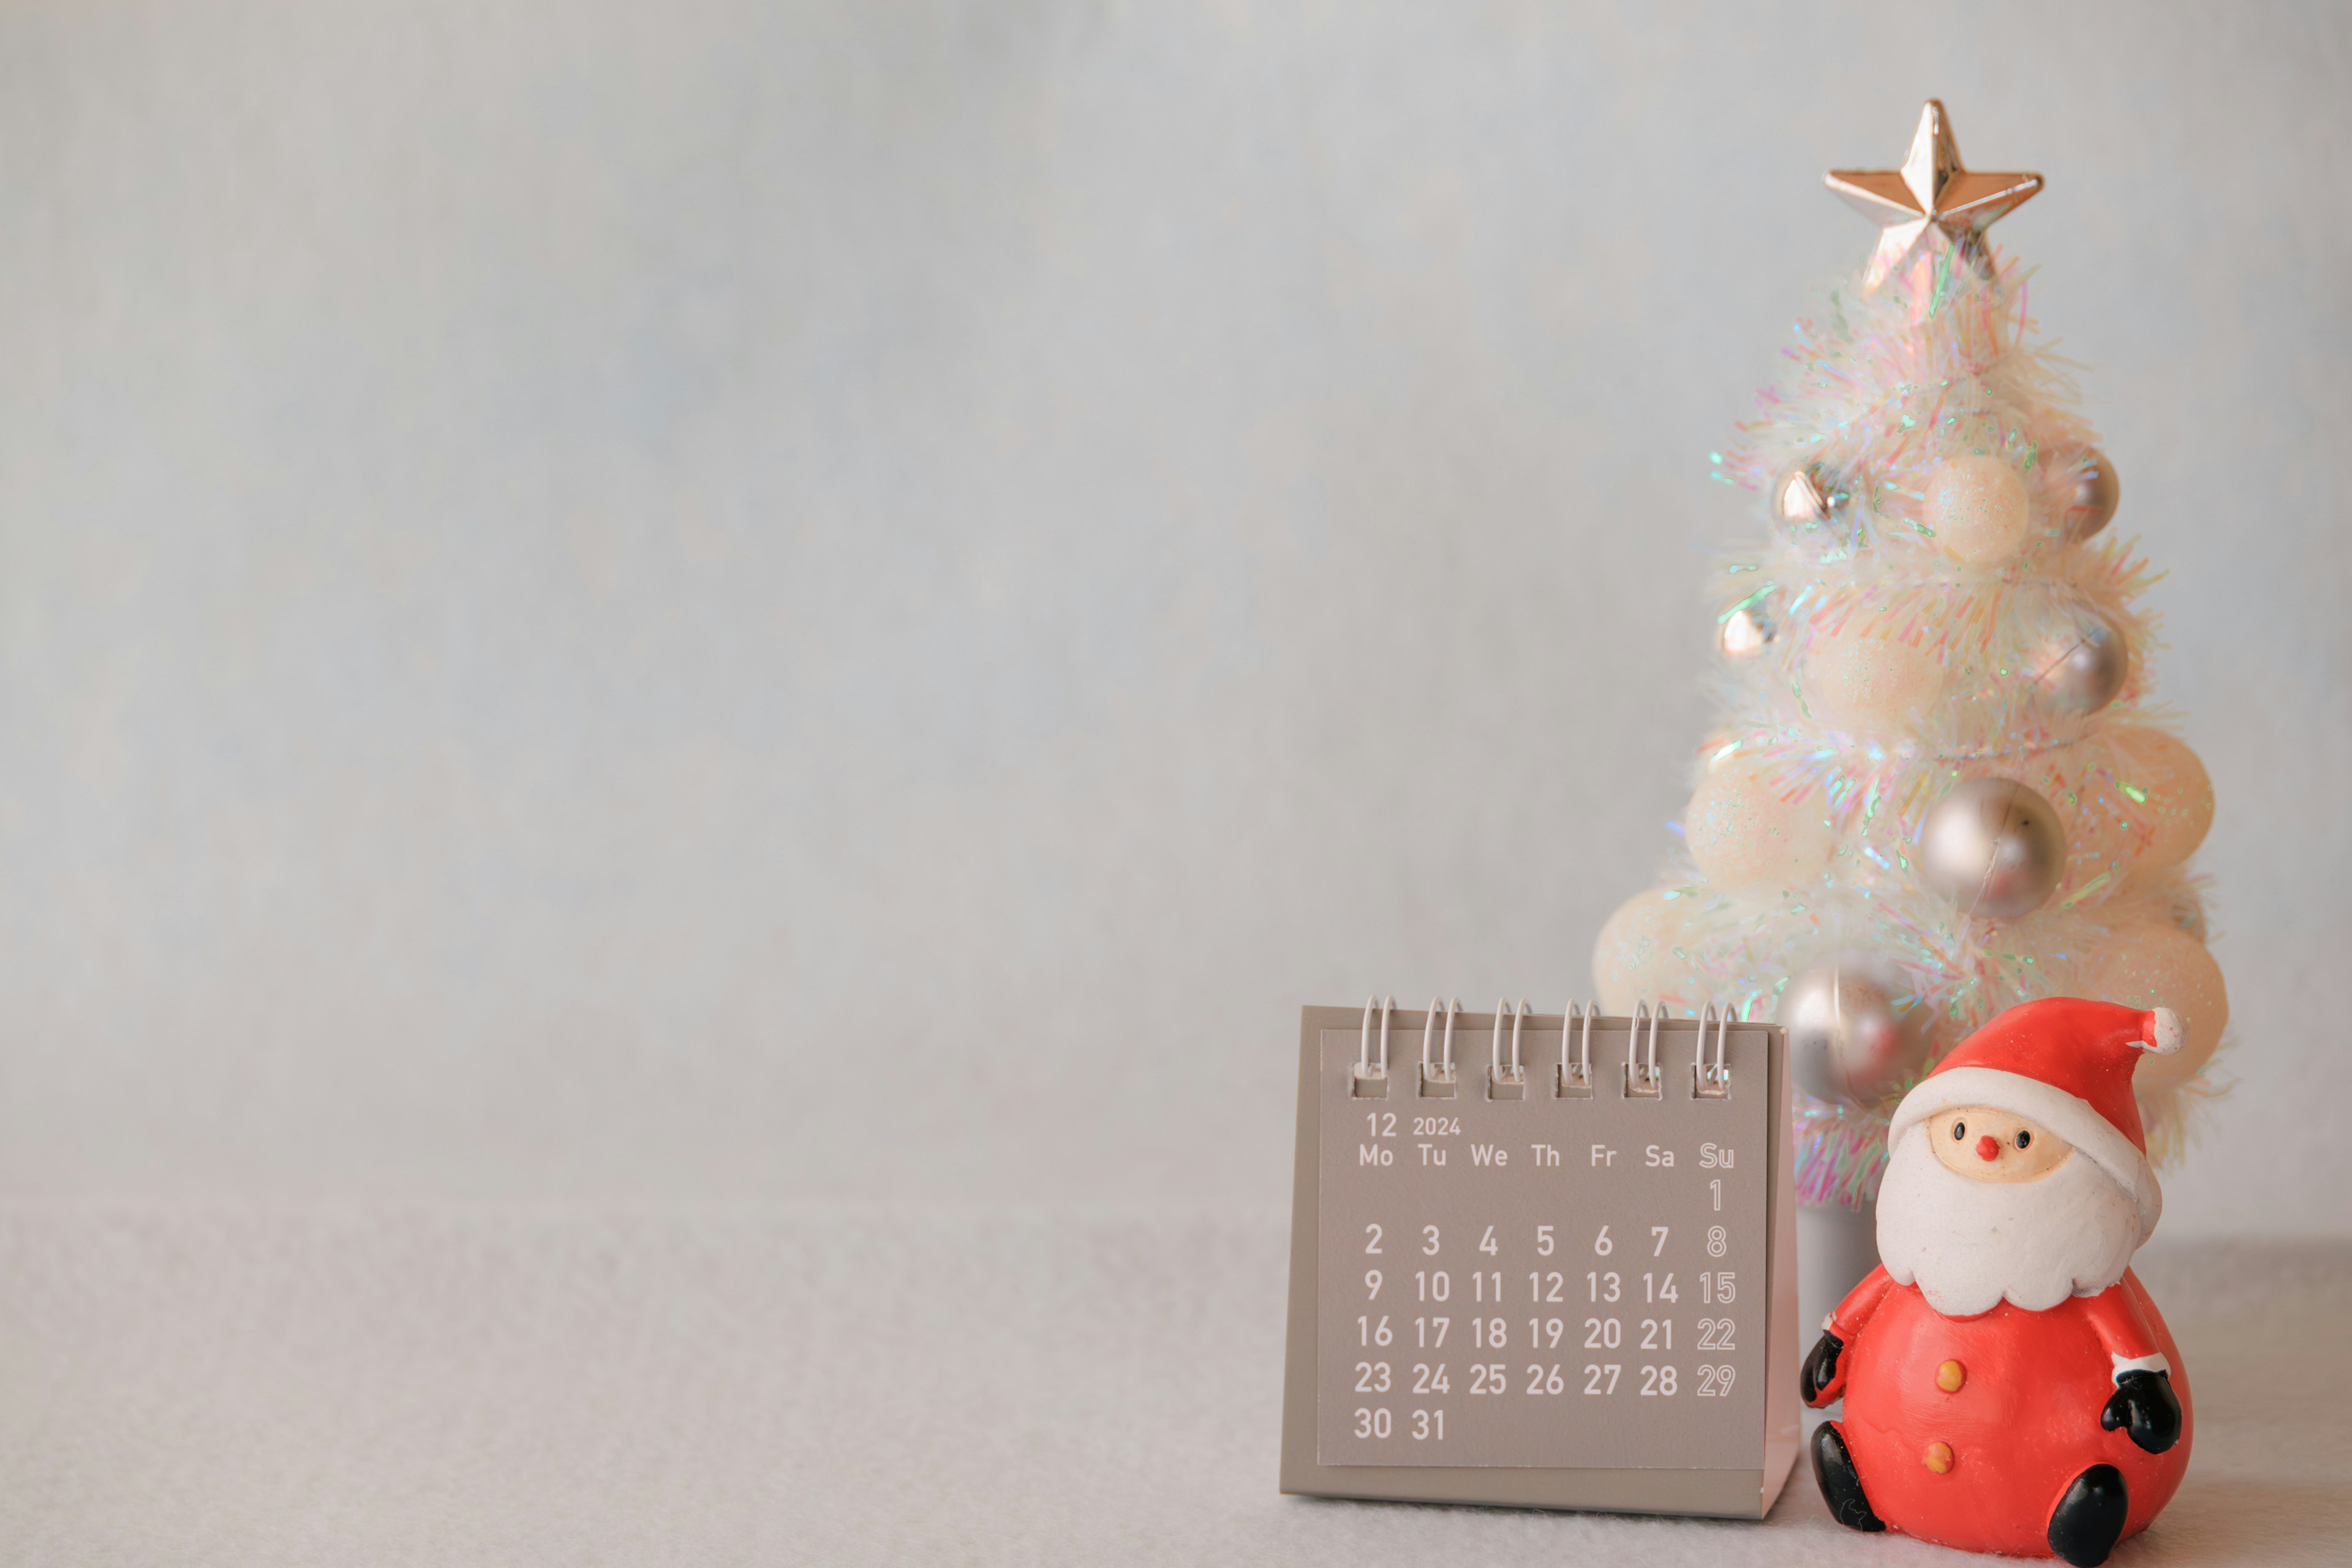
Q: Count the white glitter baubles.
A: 6